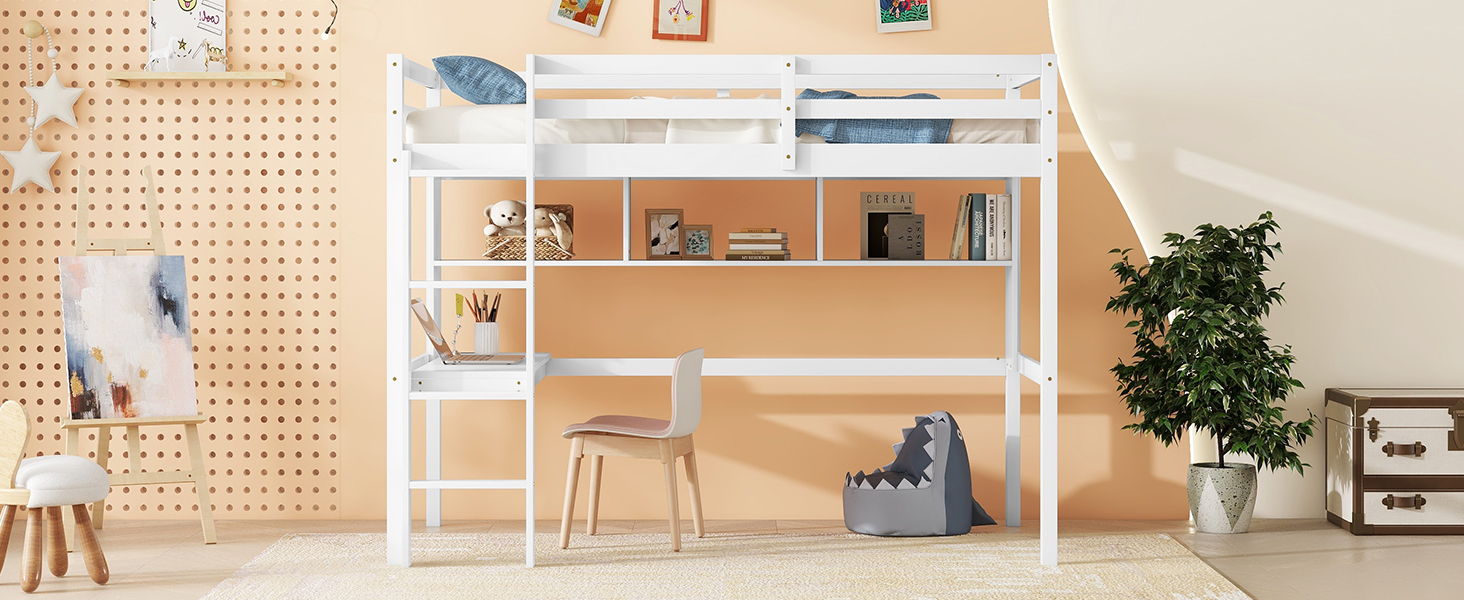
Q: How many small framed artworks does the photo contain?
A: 5